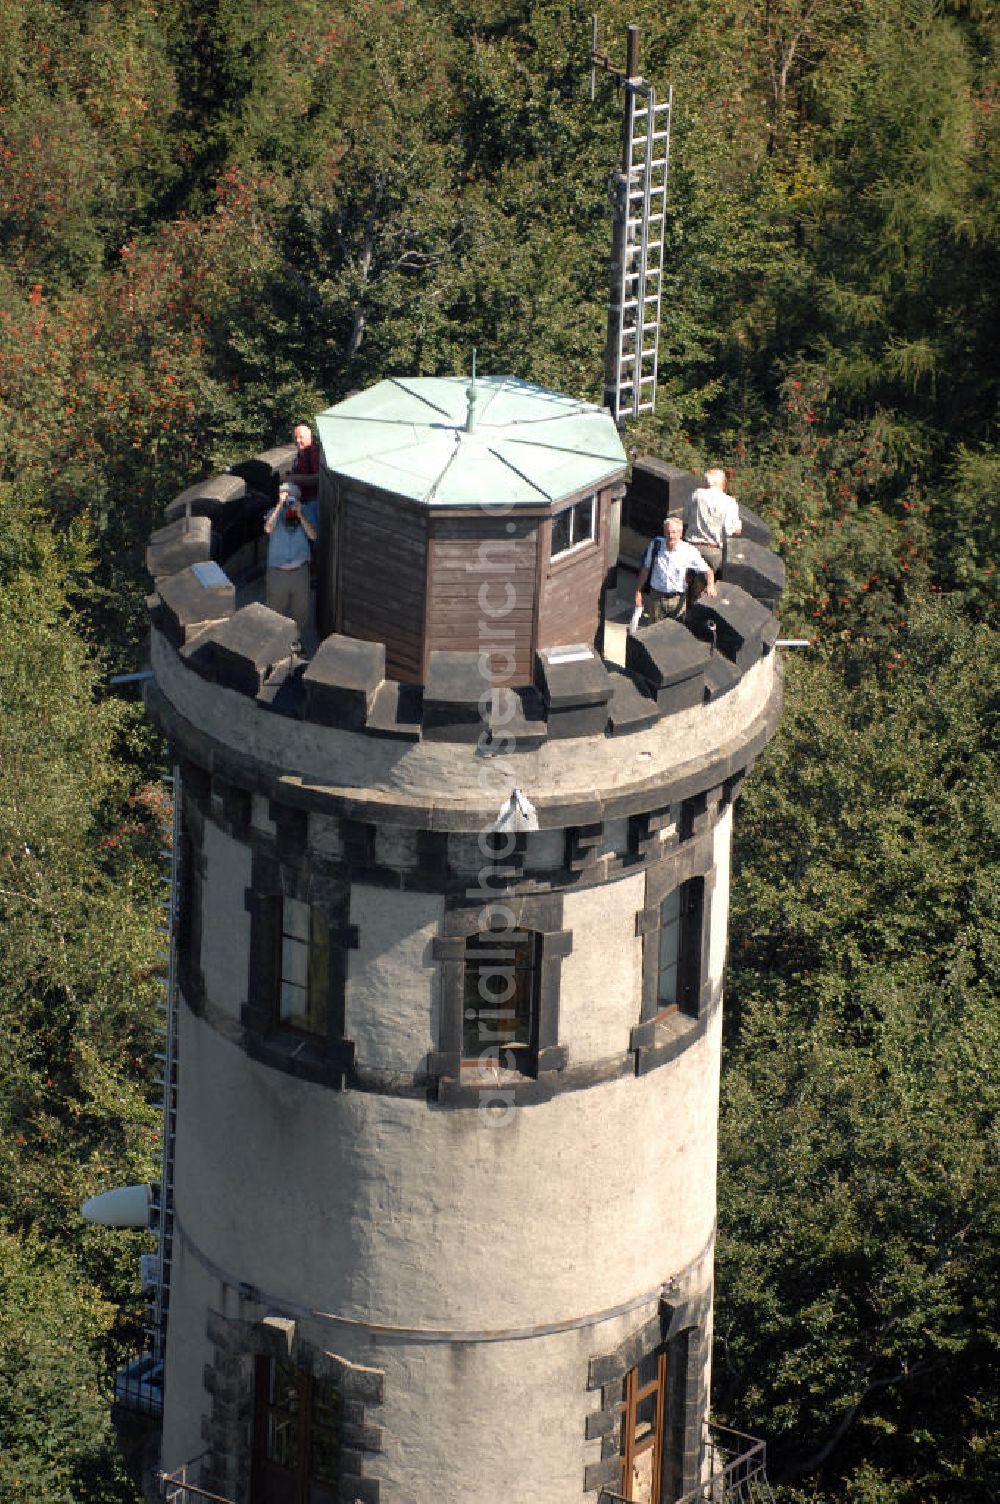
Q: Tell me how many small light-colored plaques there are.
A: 2